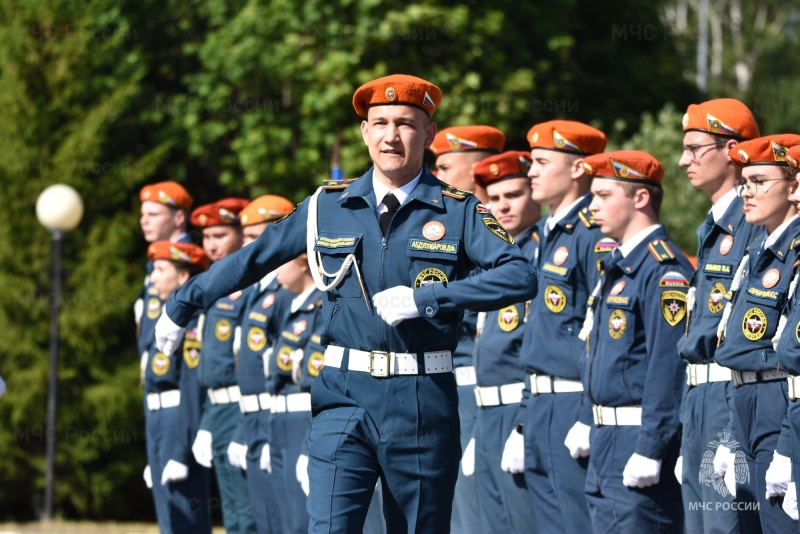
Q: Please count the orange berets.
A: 12